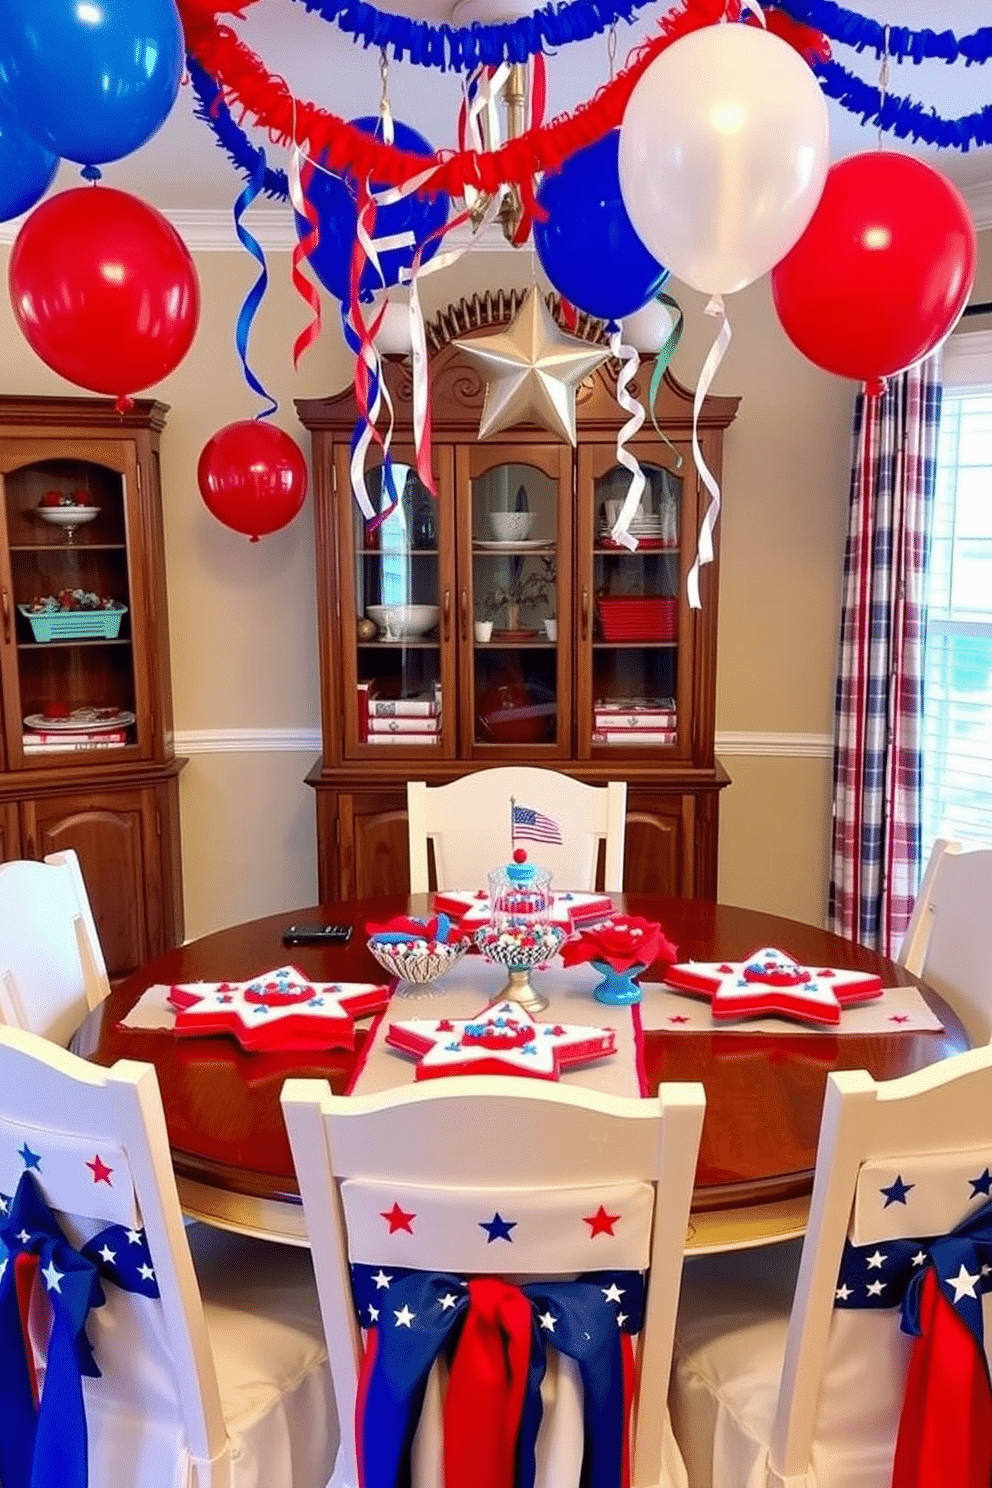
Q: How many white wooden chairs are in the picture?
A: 6